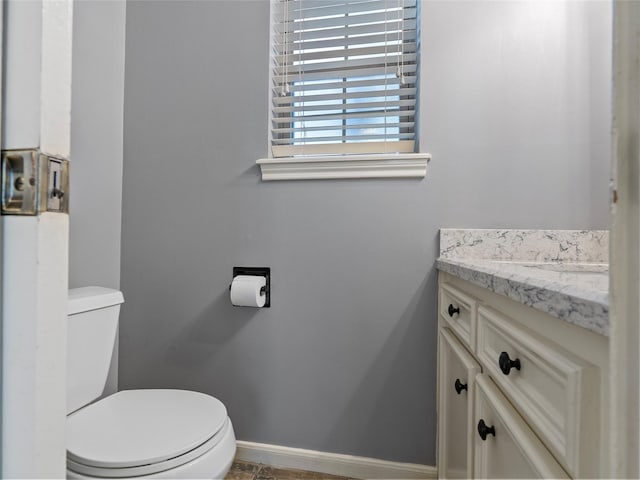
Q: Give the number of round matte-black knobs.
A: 4